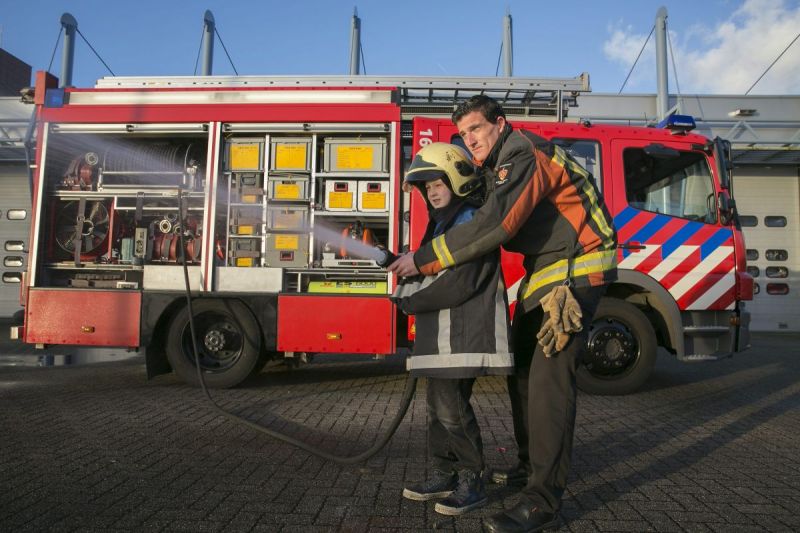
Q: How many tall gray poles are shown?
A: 5